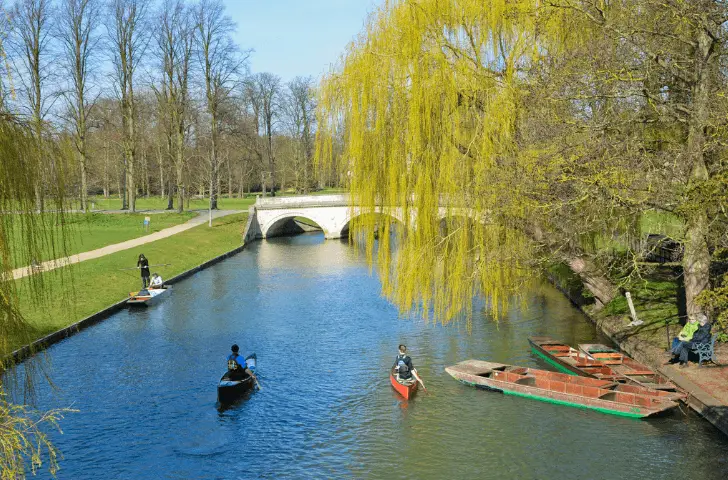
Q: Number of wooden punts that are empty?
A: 3